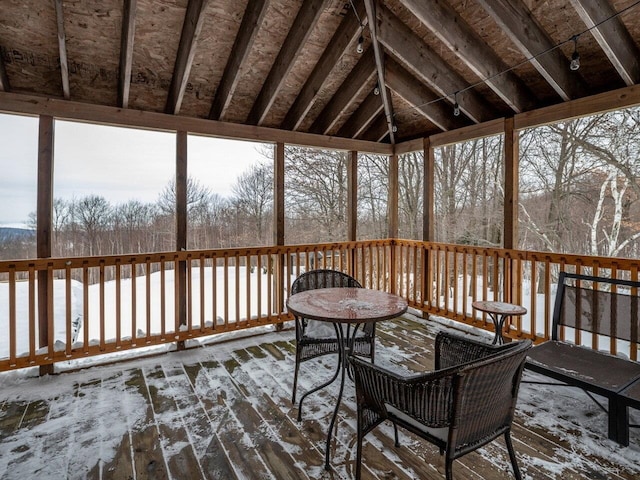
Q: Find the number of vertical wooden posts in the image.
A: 7